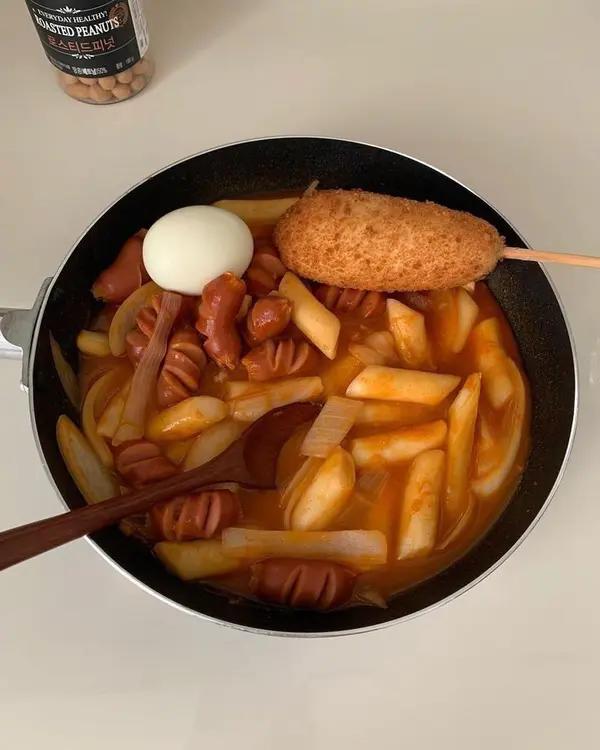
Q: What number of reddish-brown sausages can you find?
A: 11